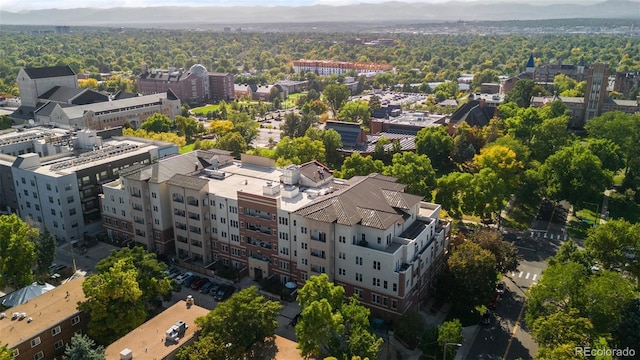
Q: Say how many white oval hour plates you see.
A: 0